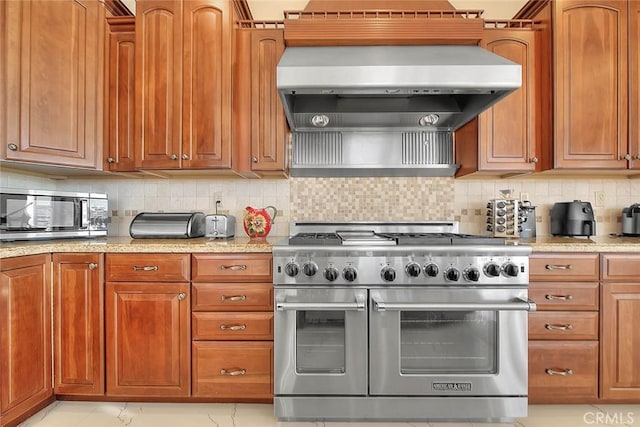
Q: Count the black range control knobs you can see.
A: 11